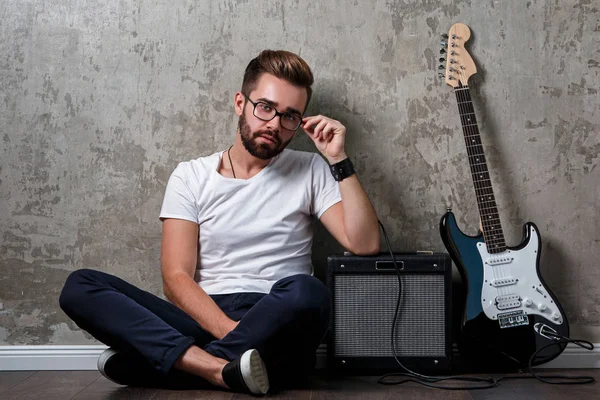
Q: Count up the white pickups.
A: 3